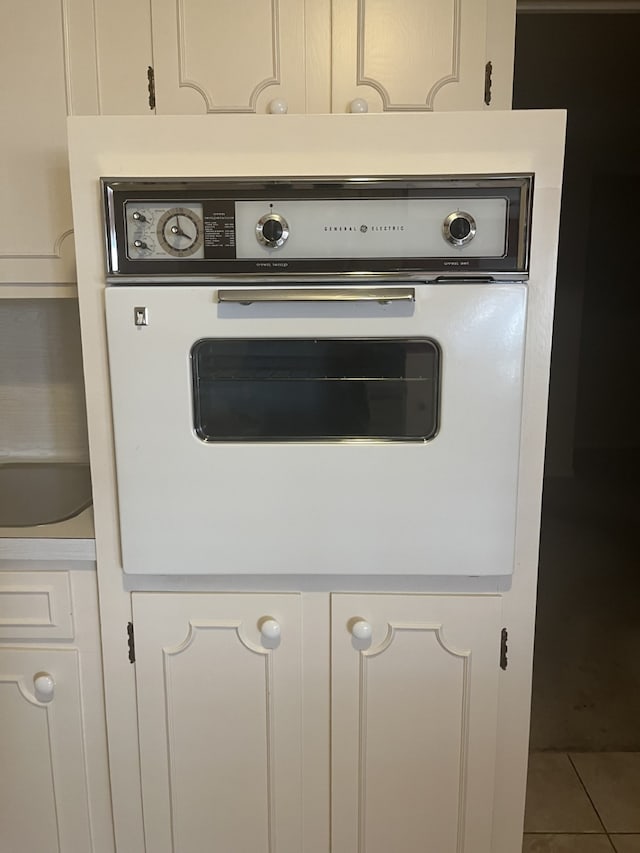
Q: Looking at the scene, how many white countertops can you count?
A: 1